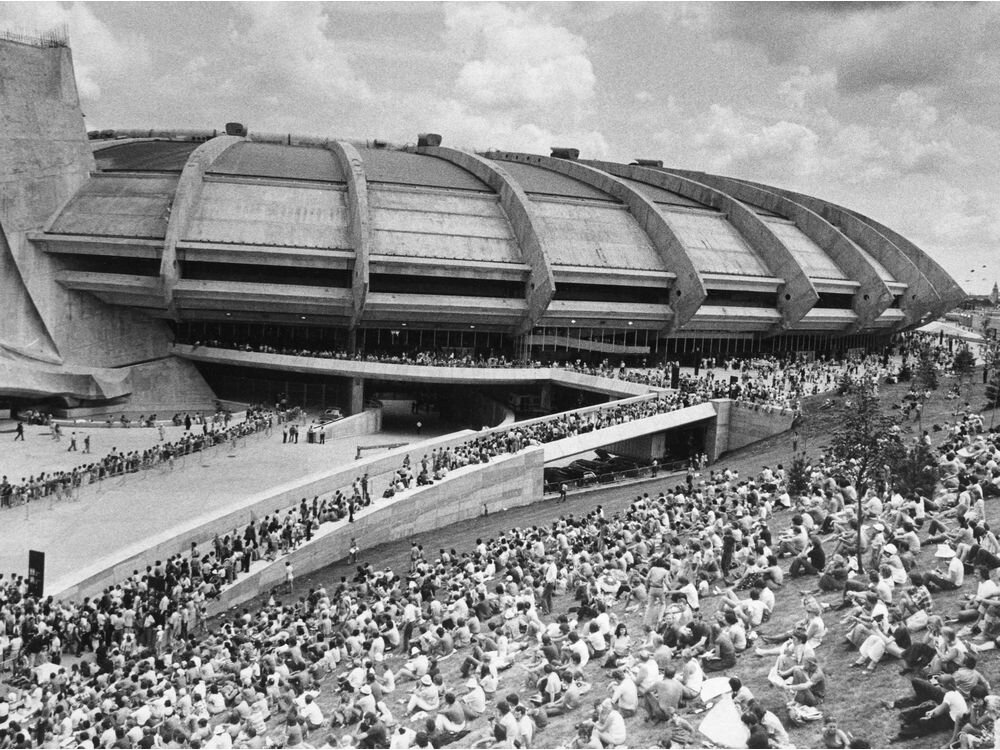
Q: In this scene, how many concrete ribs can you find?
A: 8